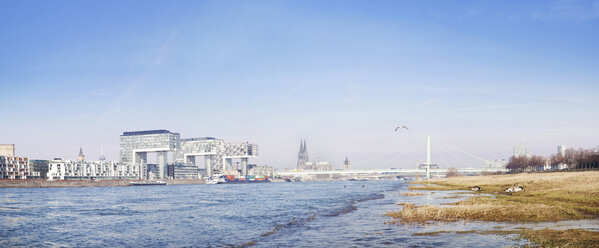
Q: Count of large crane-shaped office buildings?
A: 3